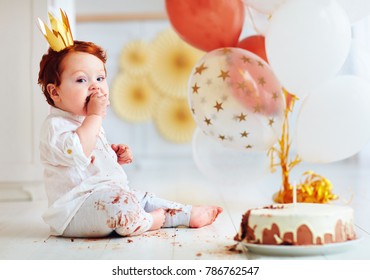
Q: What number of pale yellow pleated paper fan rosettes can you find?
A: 4